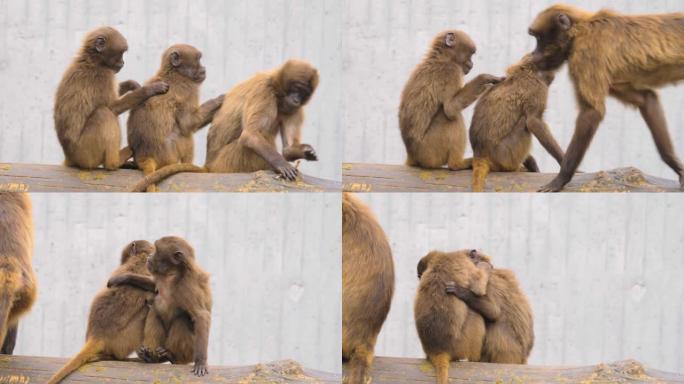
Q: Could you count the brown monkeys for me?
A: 12